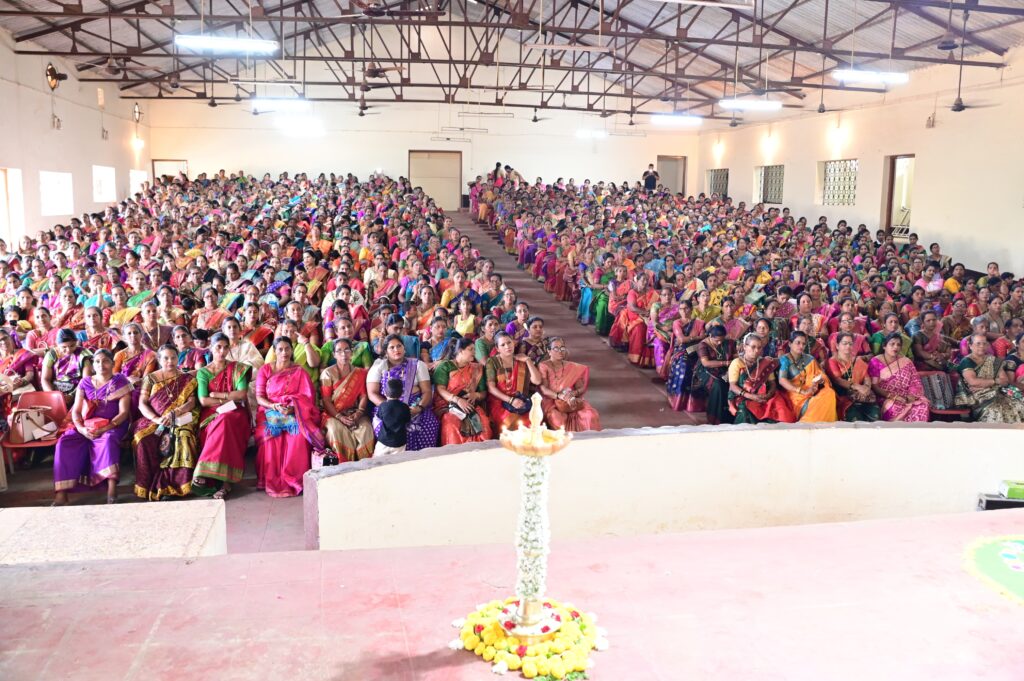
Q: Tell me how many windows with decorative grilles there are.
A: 3